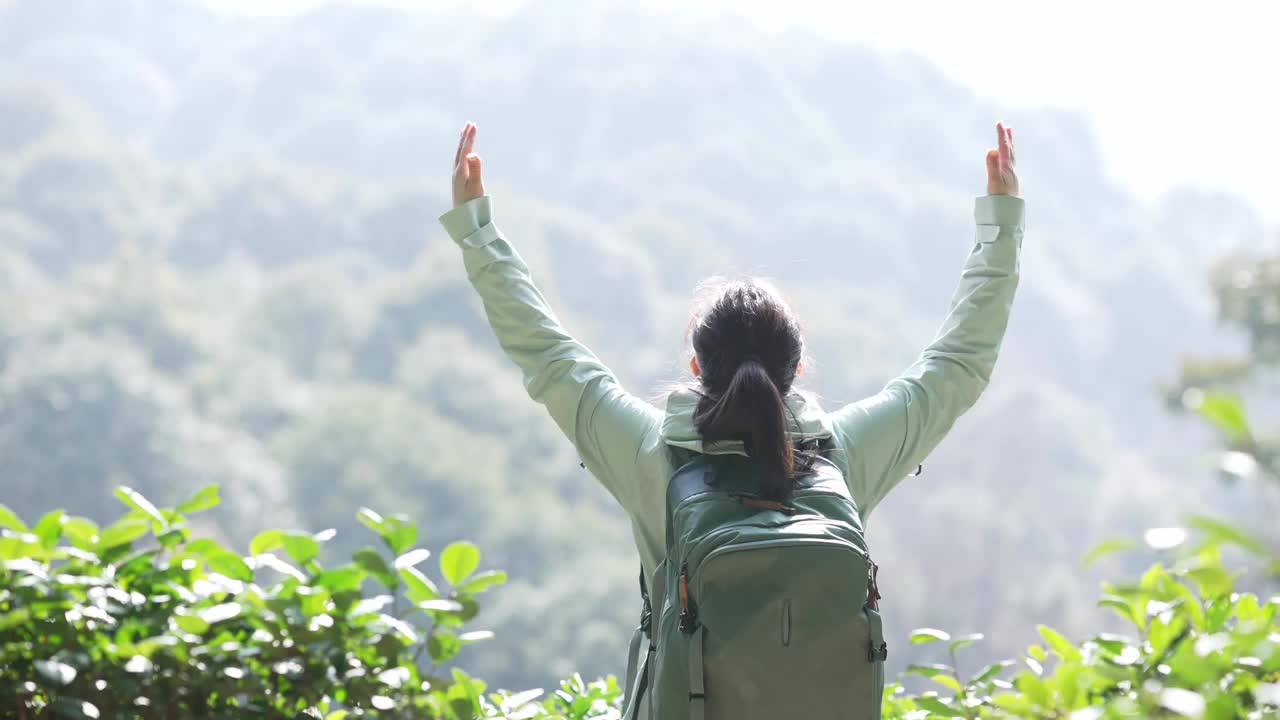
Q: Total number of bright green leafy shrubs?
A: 2